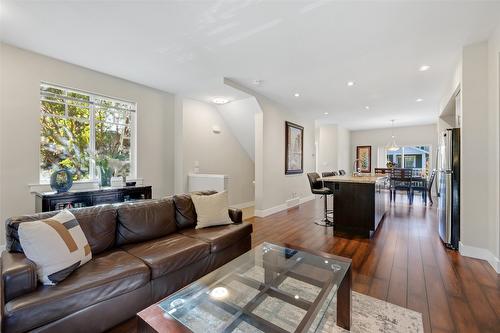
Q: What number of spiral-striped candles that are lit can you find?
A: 0